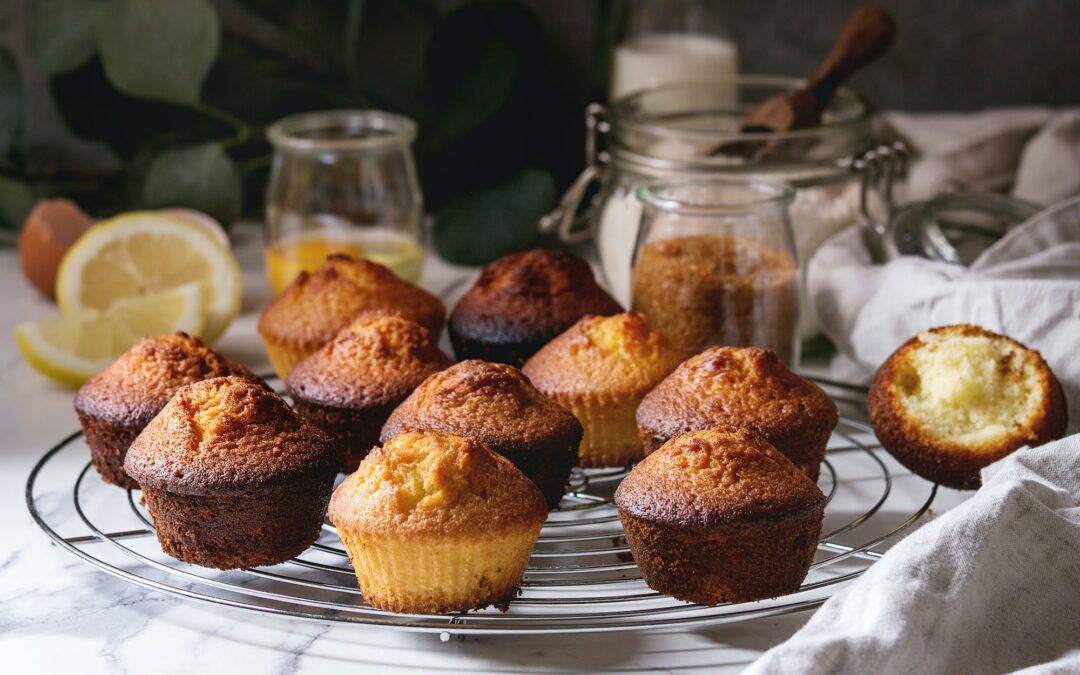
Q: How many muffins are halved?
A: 1